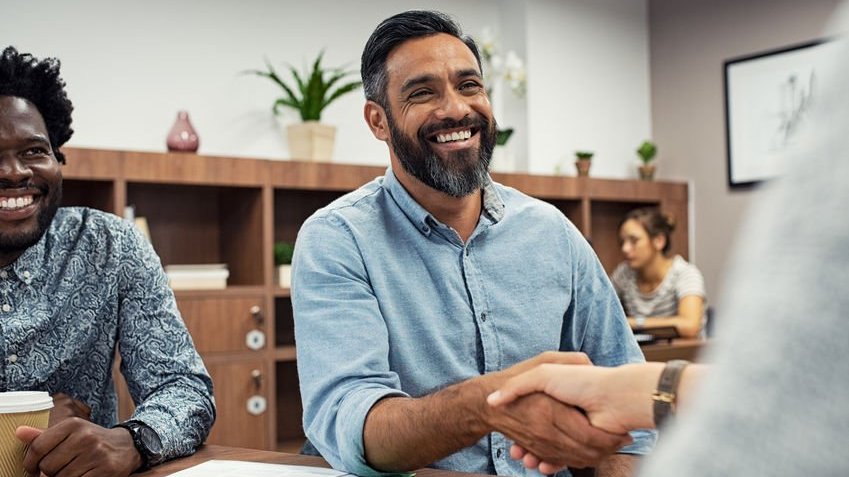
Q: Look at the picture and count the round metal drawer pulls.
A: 2